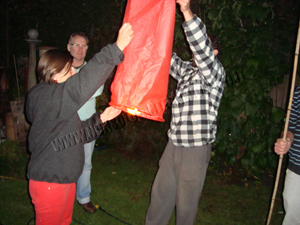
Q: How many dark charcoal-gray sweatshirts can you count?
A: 1